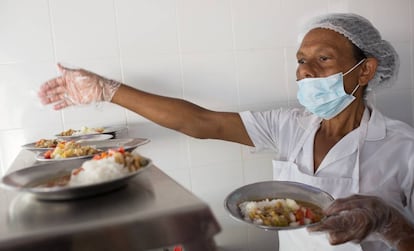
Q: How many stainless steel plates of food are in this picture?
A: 5